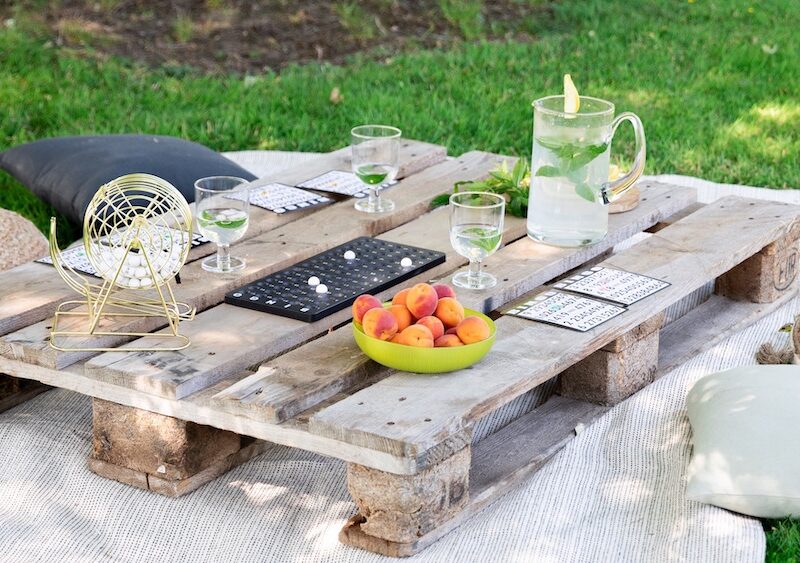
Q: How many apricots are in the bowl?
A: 13